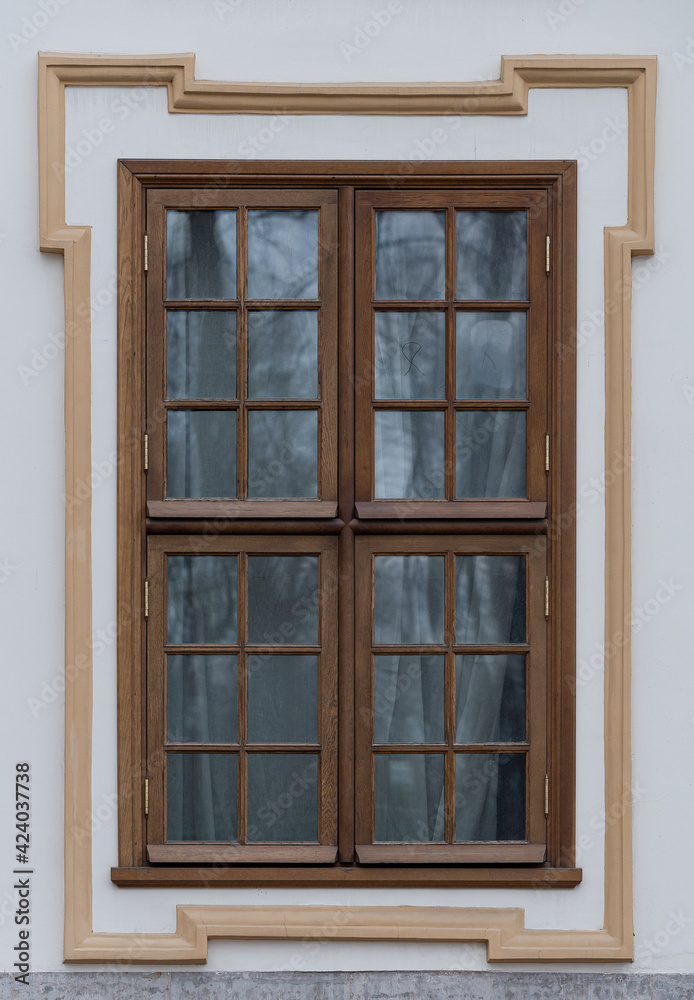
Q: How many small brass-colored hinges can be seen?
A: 8